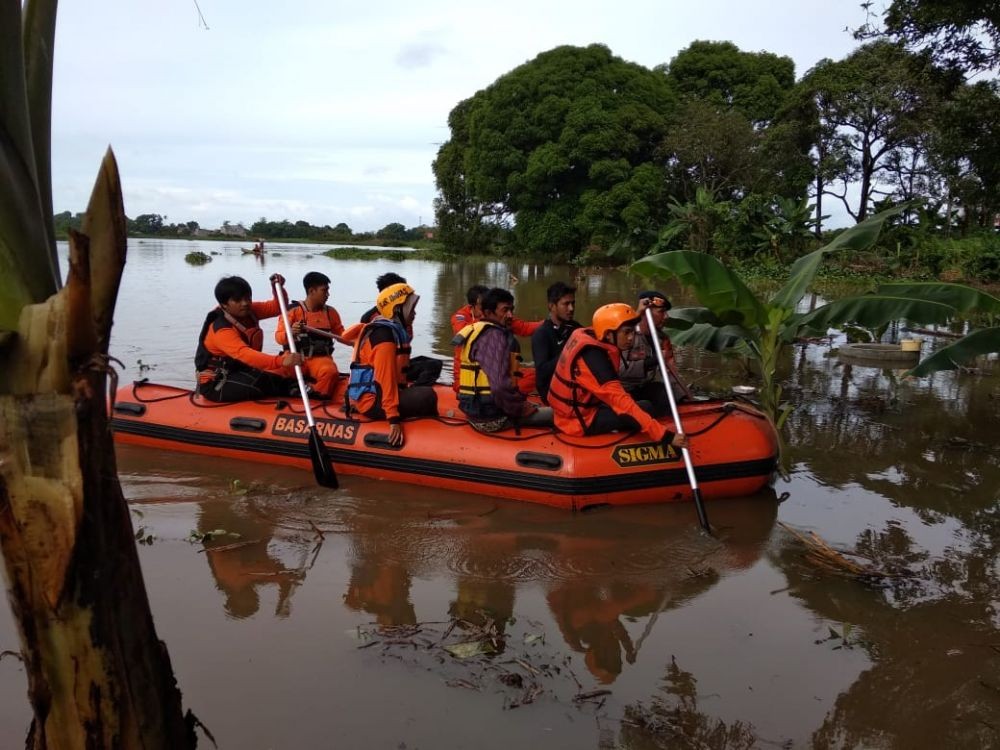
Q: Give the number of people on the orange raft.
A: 9